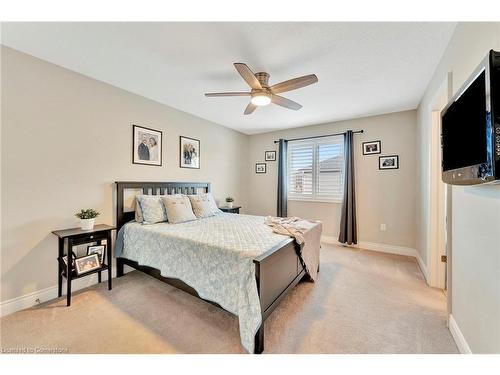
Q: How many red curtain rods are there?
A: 0